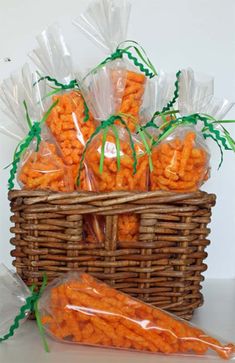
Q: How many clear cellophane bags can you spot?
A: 7